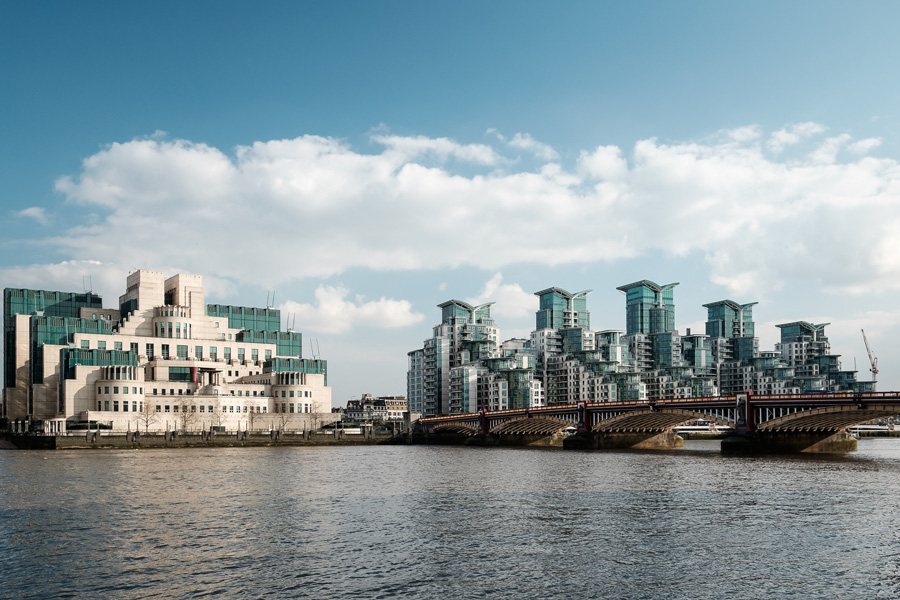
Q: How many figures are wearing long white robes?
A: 0